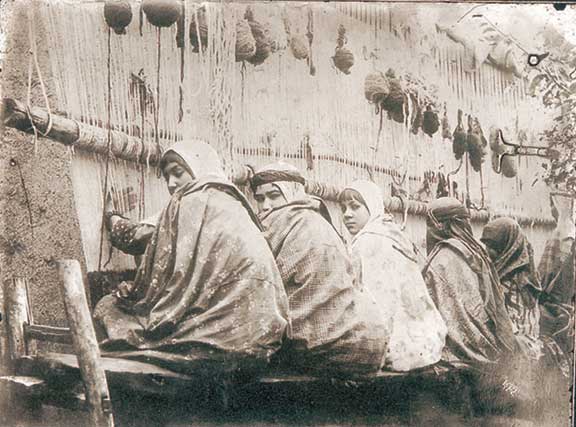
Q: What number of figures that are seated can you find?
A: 5